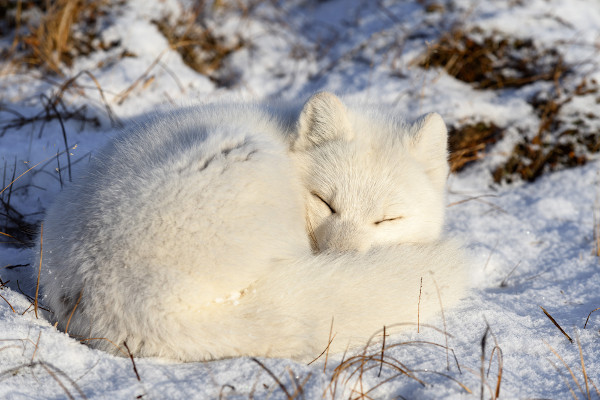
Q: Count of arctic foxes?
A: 1